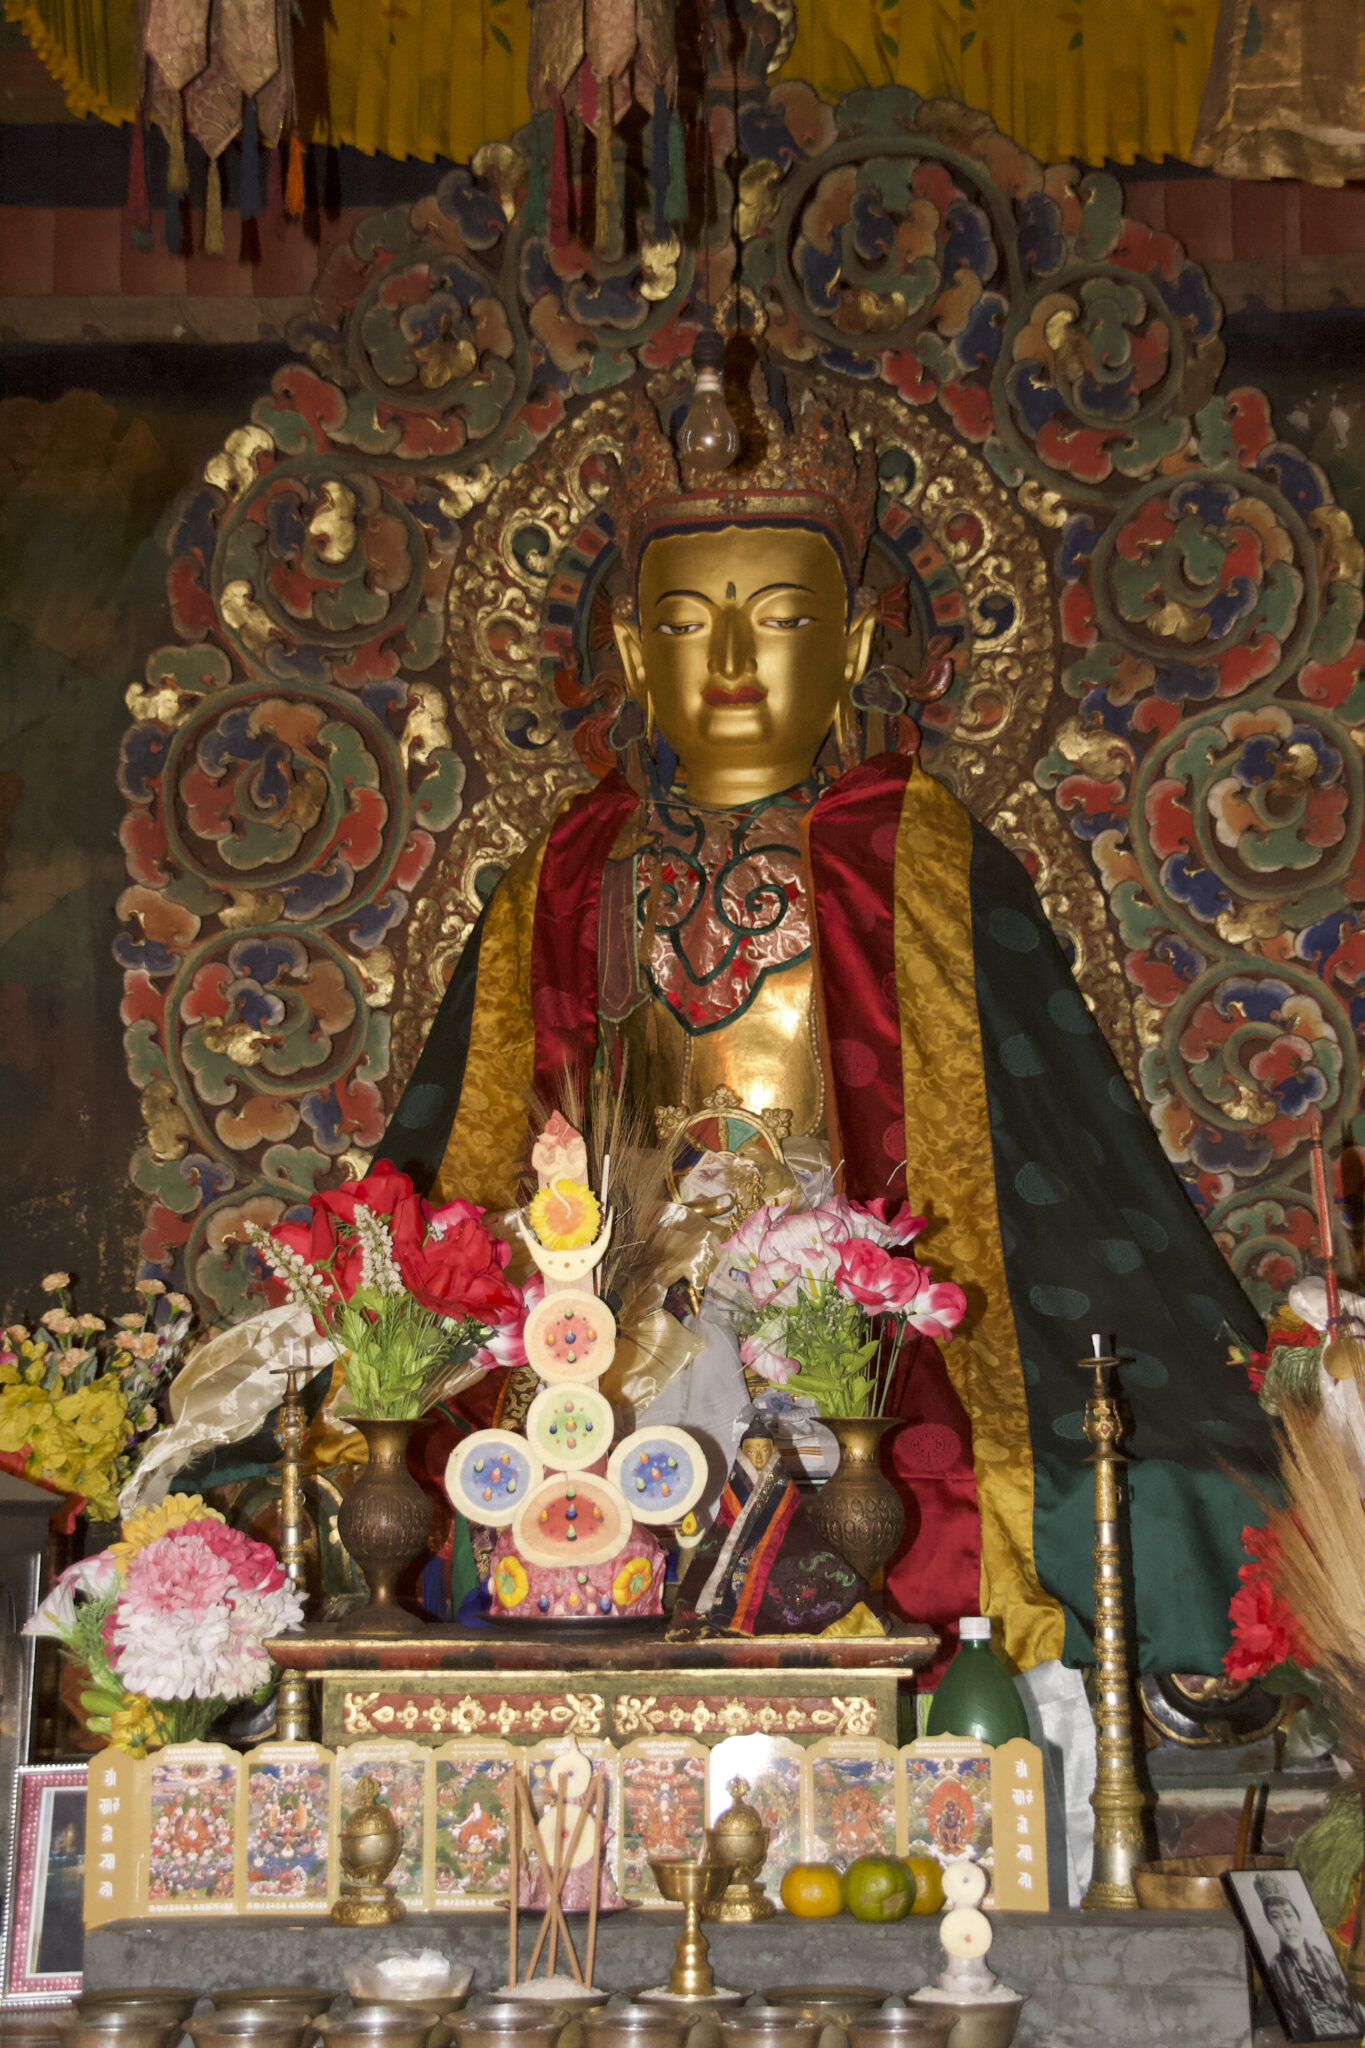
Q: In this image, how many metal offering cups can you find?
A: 14